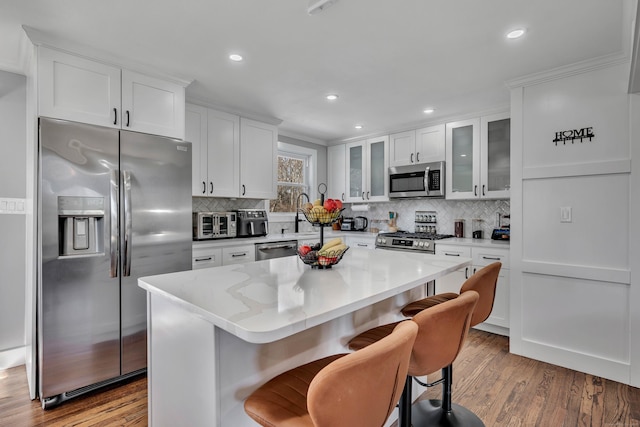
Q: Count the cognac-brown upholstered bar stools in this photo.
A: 3